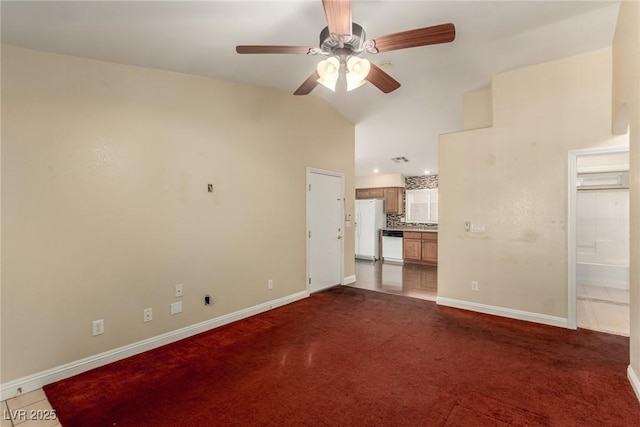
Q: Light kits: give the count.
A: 1